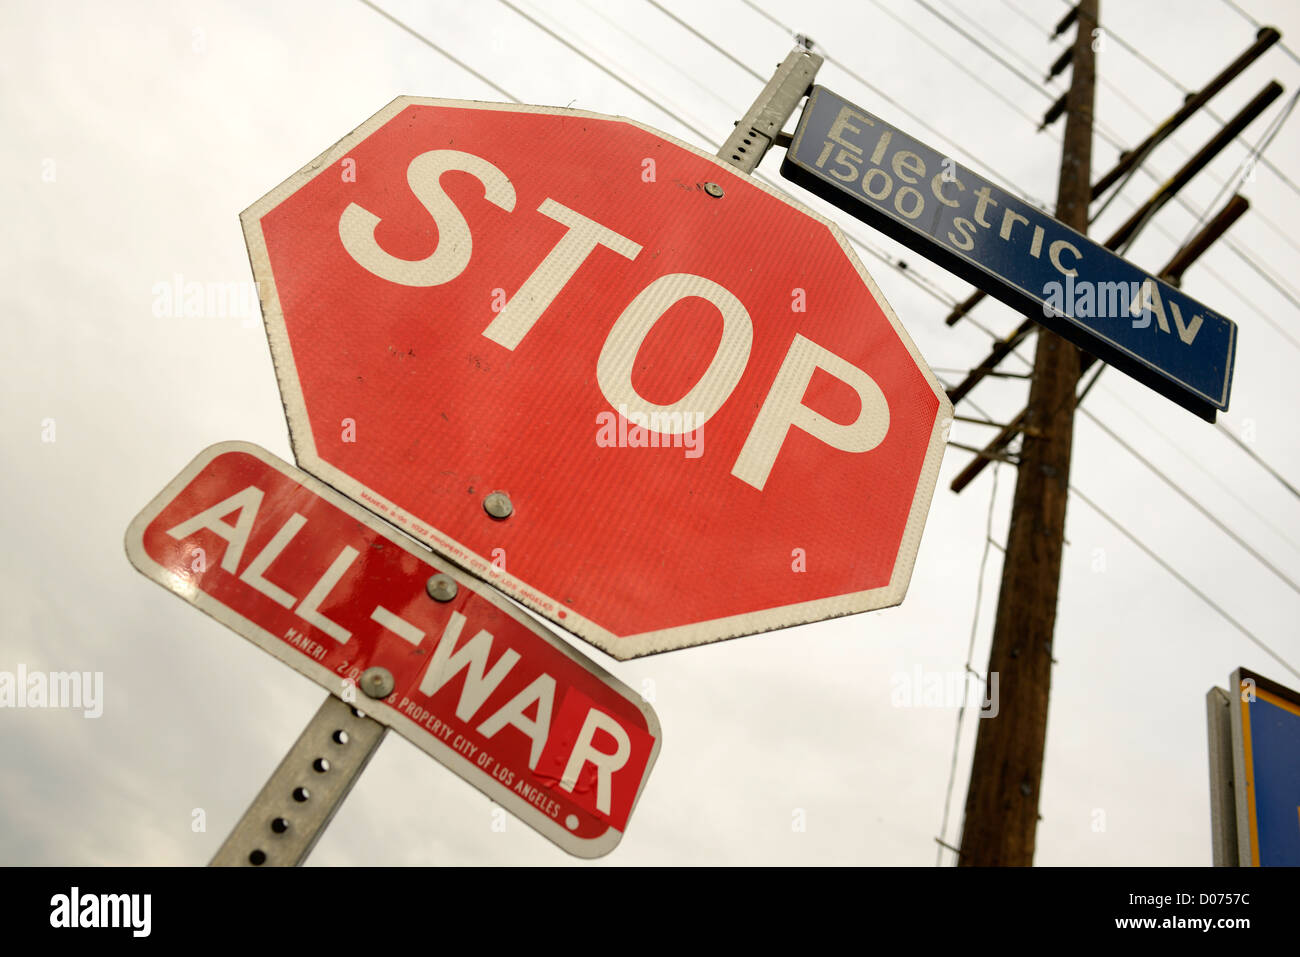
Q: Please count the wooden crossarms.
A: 3